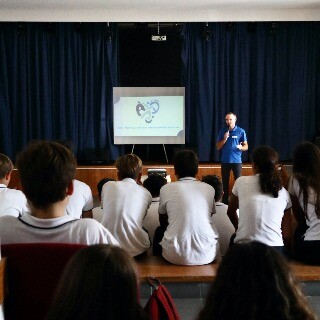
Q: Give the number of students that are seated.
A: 12